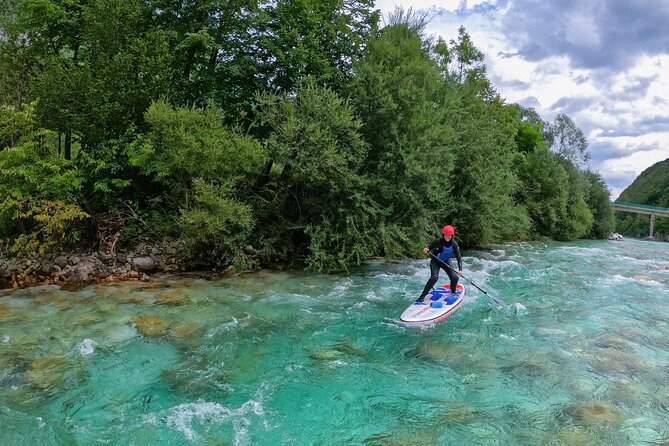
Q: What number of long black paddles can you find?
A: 1